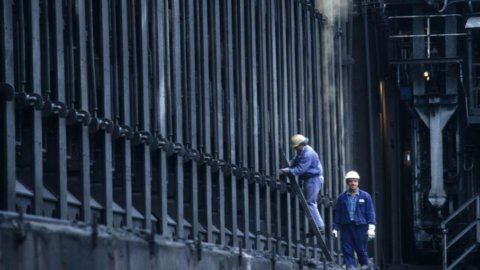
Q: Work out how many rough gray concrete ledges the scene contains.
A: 1